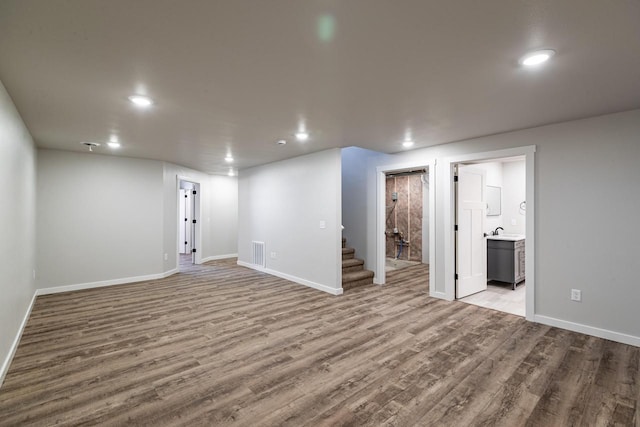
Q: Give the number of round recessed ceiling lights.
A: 7